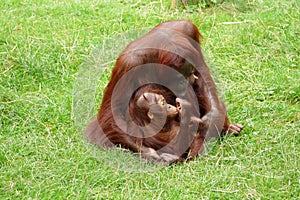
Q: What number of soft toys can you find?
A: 0